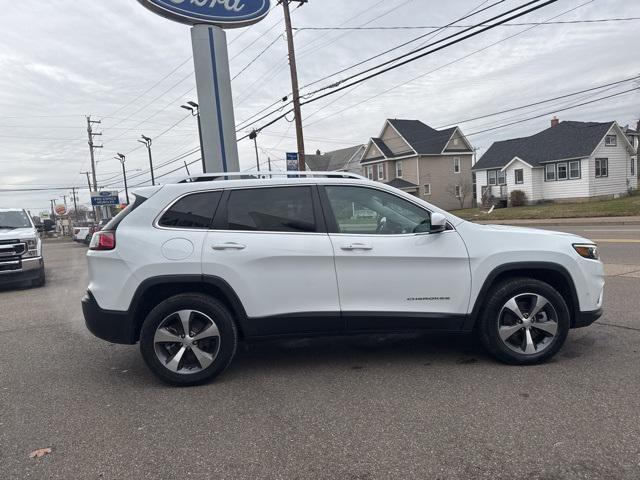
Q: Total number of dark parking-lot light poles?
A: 3